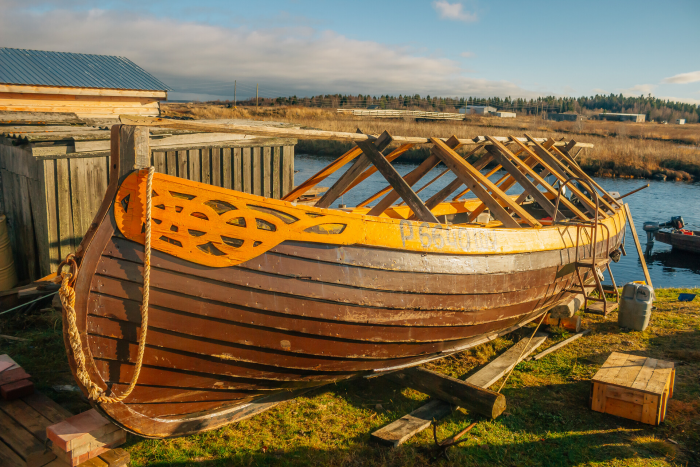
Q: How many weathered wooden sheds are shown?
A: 1